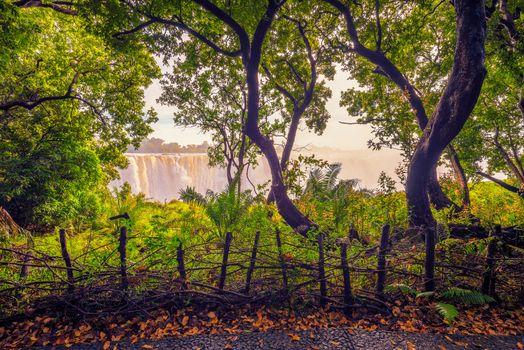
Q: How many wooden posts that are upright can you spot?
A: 11